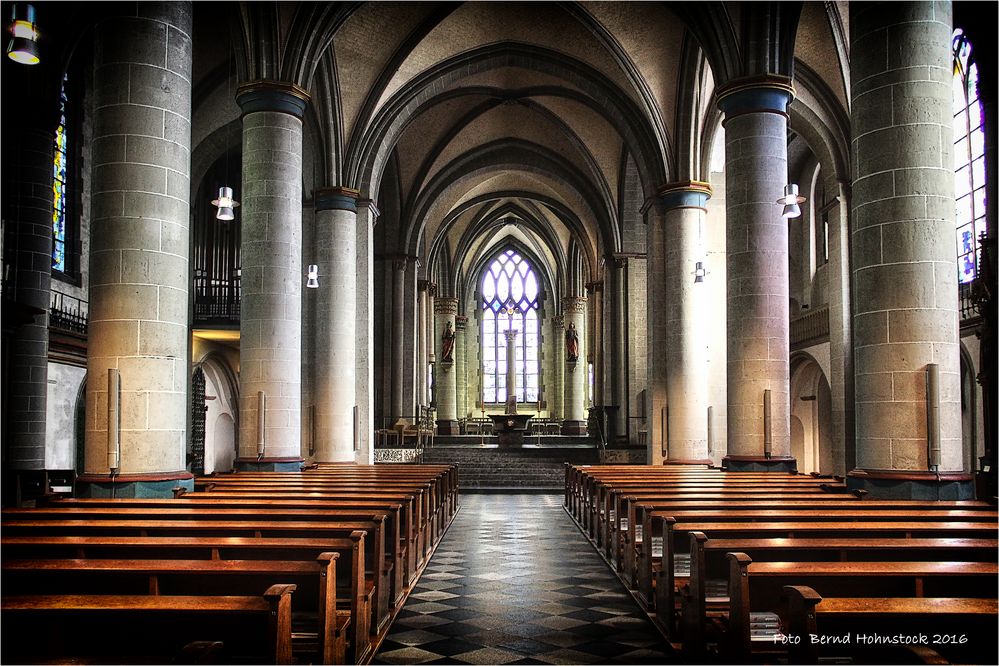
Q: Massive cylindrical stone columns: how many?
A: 6